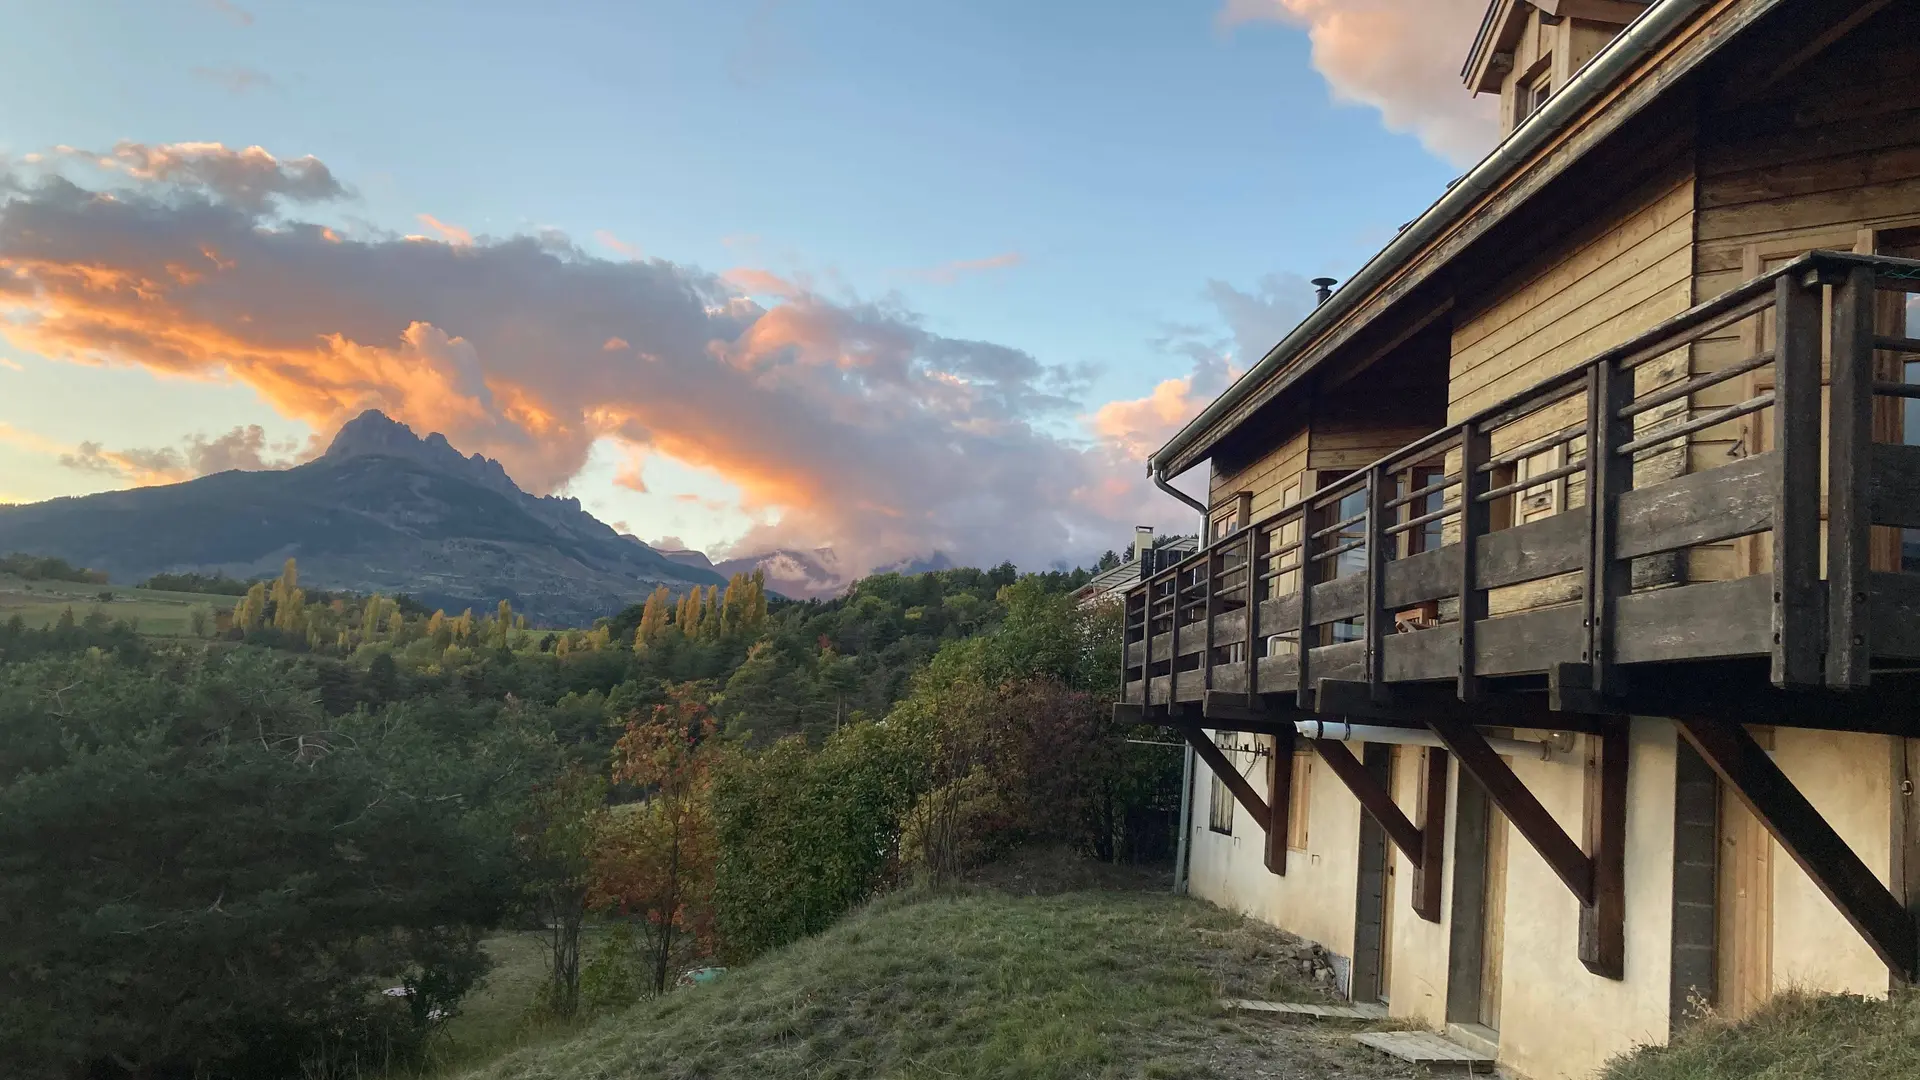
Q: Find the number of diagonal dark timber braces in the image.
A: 4